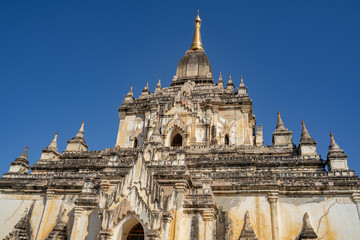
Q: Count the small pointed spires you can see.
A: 12